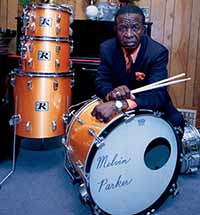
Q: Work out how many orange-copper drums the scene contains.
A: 4